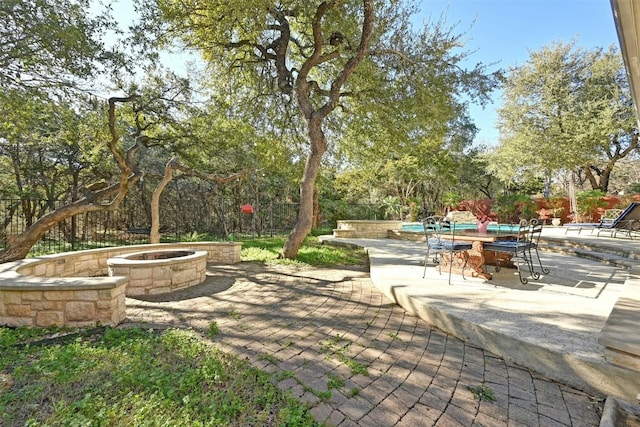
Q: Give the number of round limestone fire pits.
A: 1